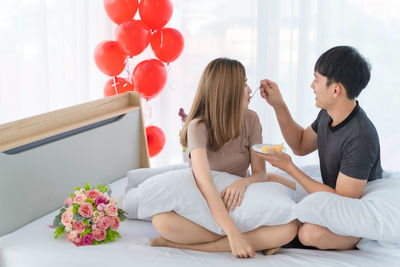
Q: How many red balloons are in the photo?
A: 8